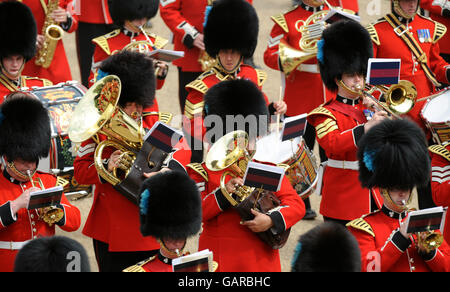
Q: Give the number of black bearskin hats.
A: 11